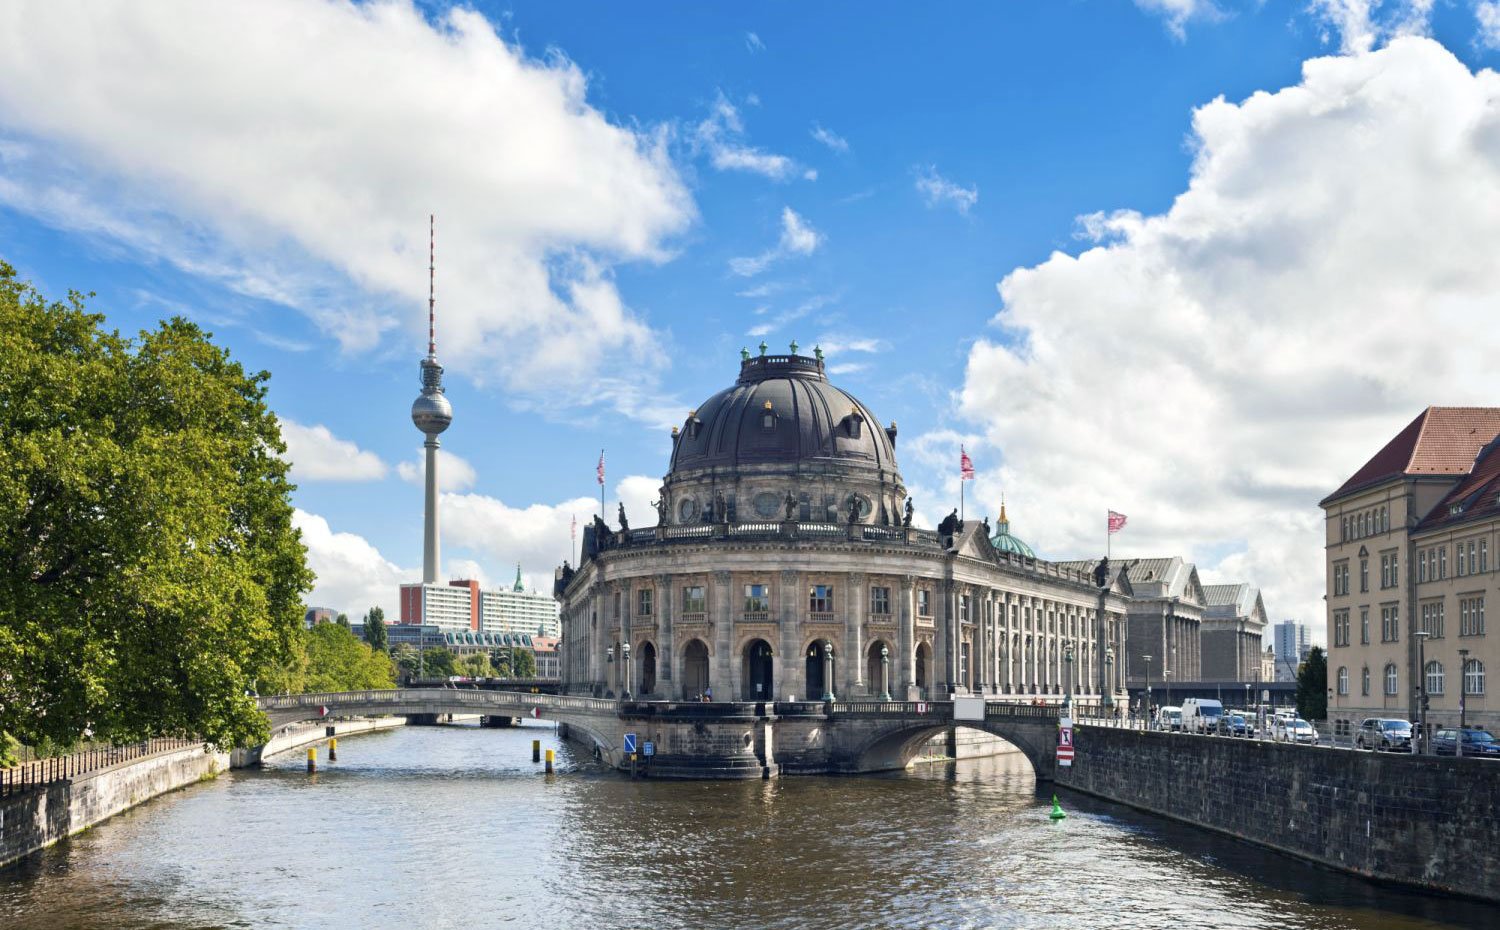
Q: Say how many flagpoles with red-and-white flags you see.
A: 4